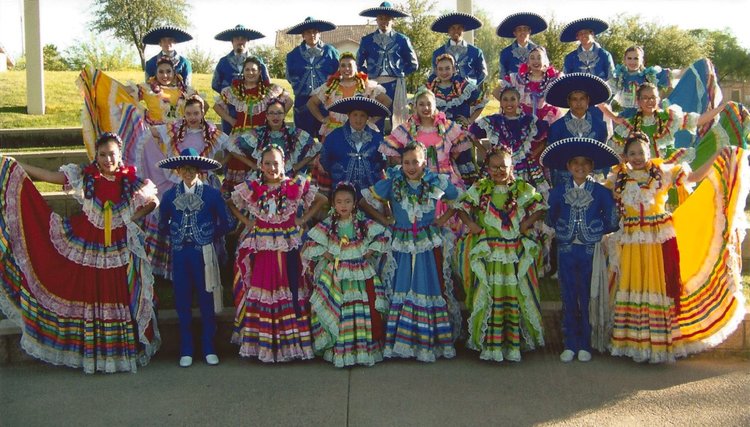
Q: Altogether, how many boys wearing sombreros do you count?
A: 11